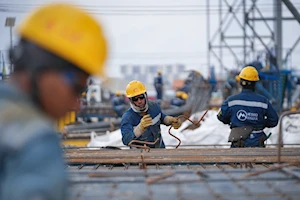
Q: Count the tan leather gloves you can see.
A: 2